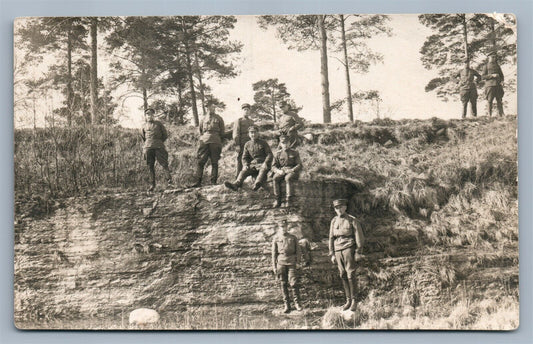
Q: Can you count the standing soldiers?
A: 8